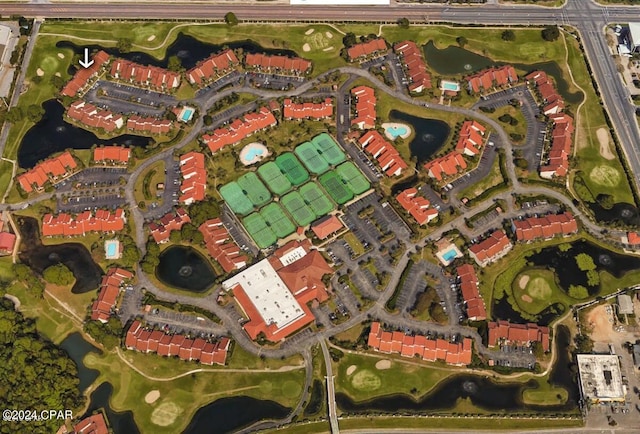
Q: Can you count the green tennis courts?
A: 12